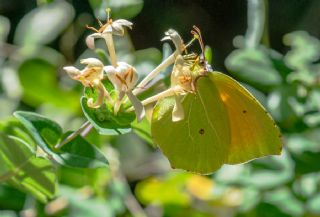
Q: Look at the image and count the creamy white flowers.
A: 5